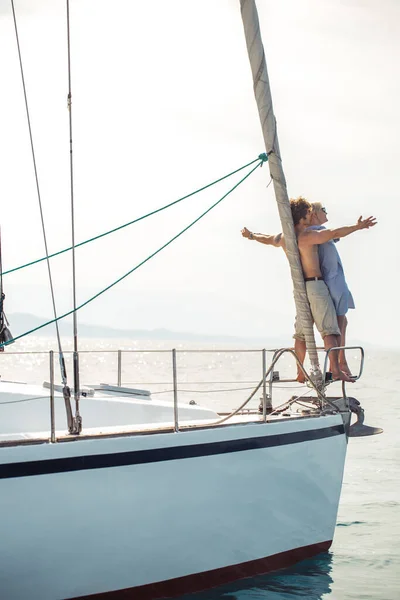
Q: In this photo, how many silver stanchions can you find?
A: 4